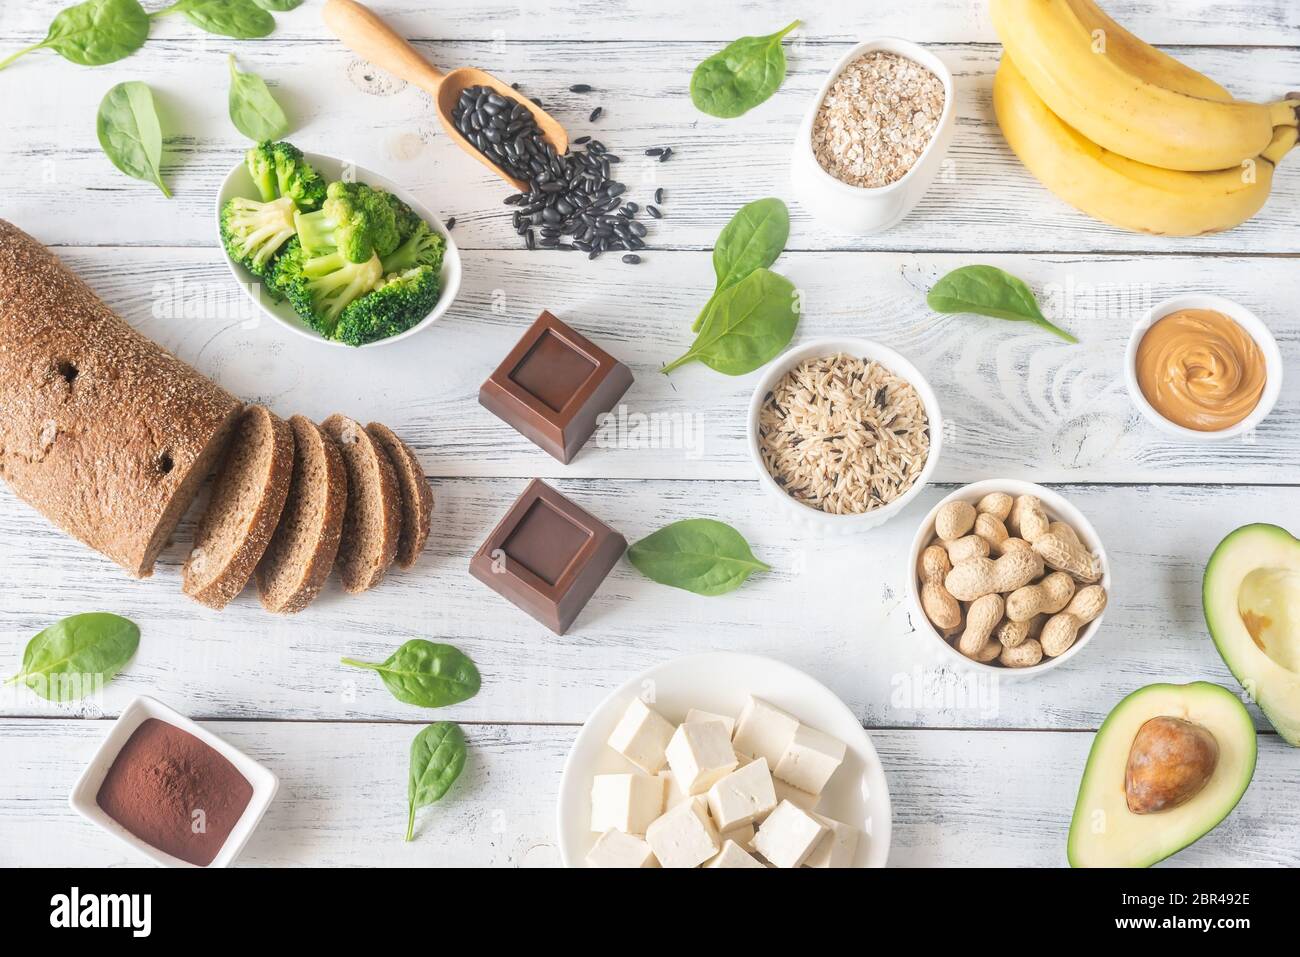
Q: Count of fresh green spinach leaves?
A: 13